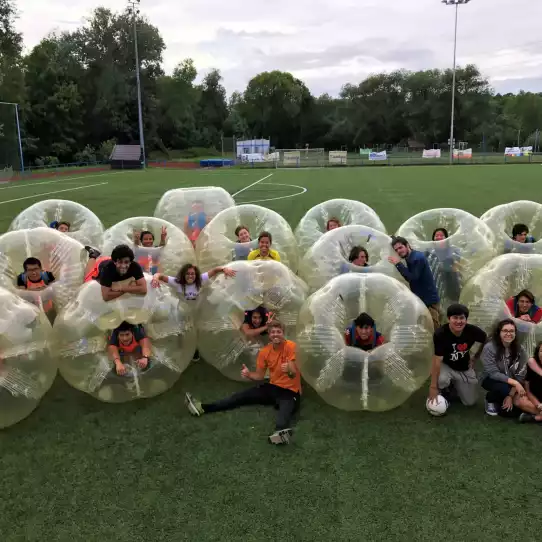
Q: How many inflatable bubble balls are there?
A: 14